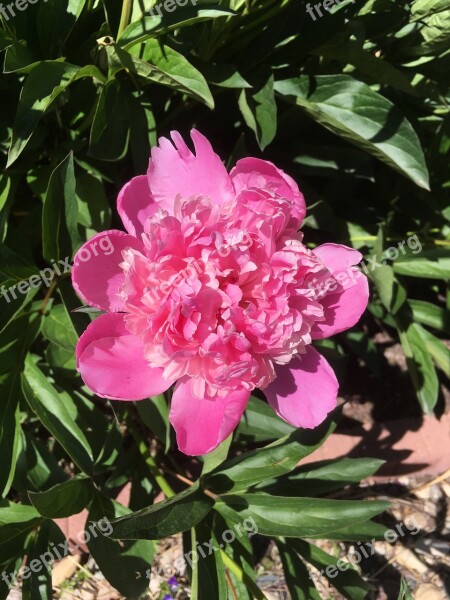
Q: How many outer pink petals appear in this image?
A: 8